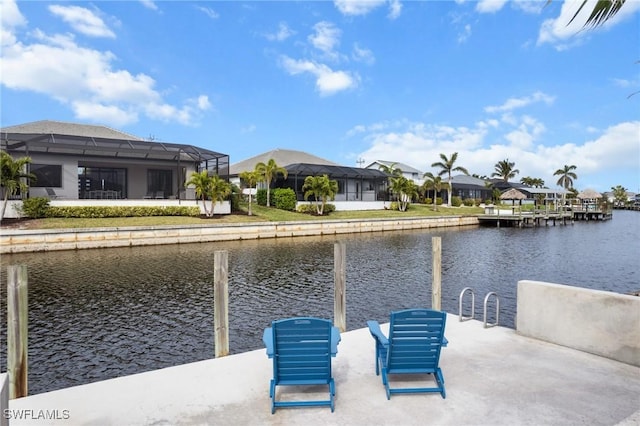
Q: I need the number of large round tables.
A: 0